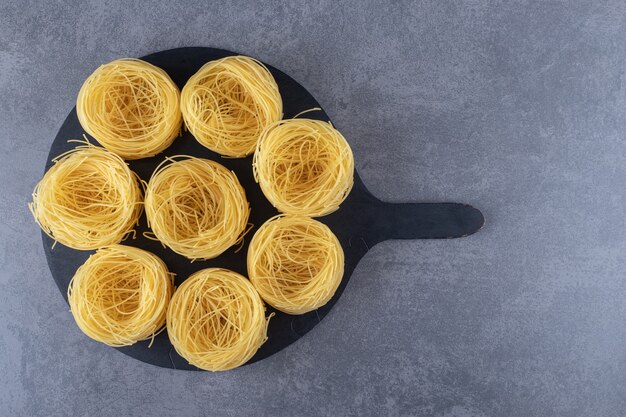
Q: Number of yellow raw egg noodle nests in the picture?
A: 8